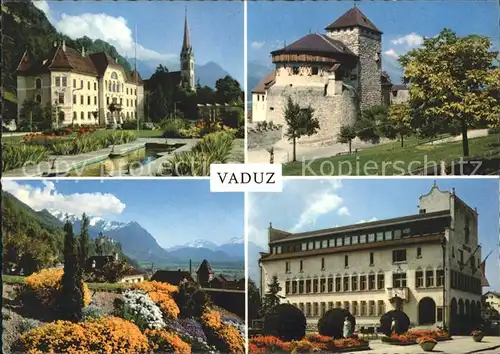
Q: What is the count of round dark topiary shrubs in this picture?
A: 3